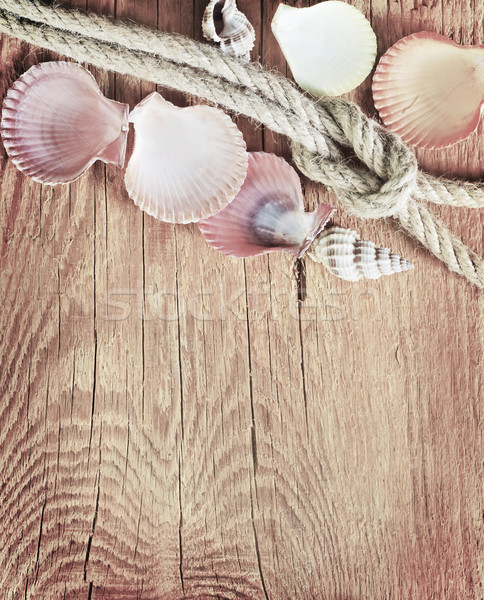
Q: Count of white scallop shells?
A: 2